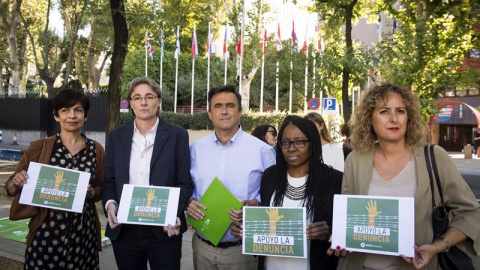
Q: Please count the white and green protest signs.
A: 4